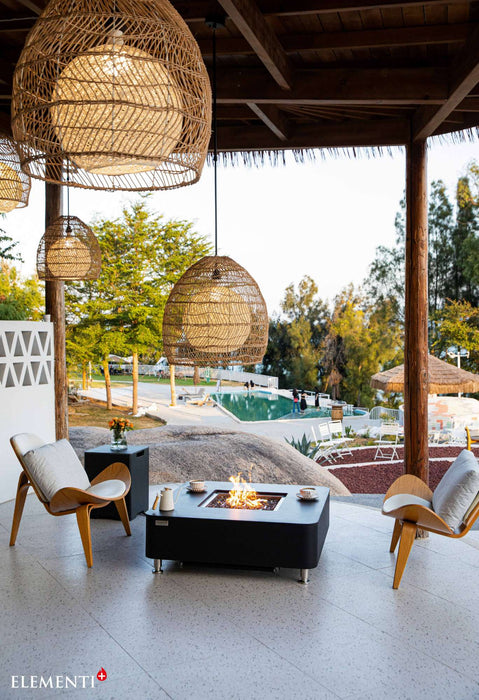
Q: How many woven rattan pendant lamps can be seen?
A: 4